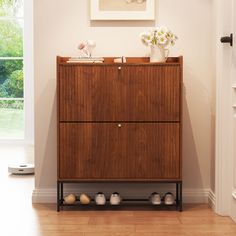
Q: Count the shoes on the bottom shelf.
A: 6